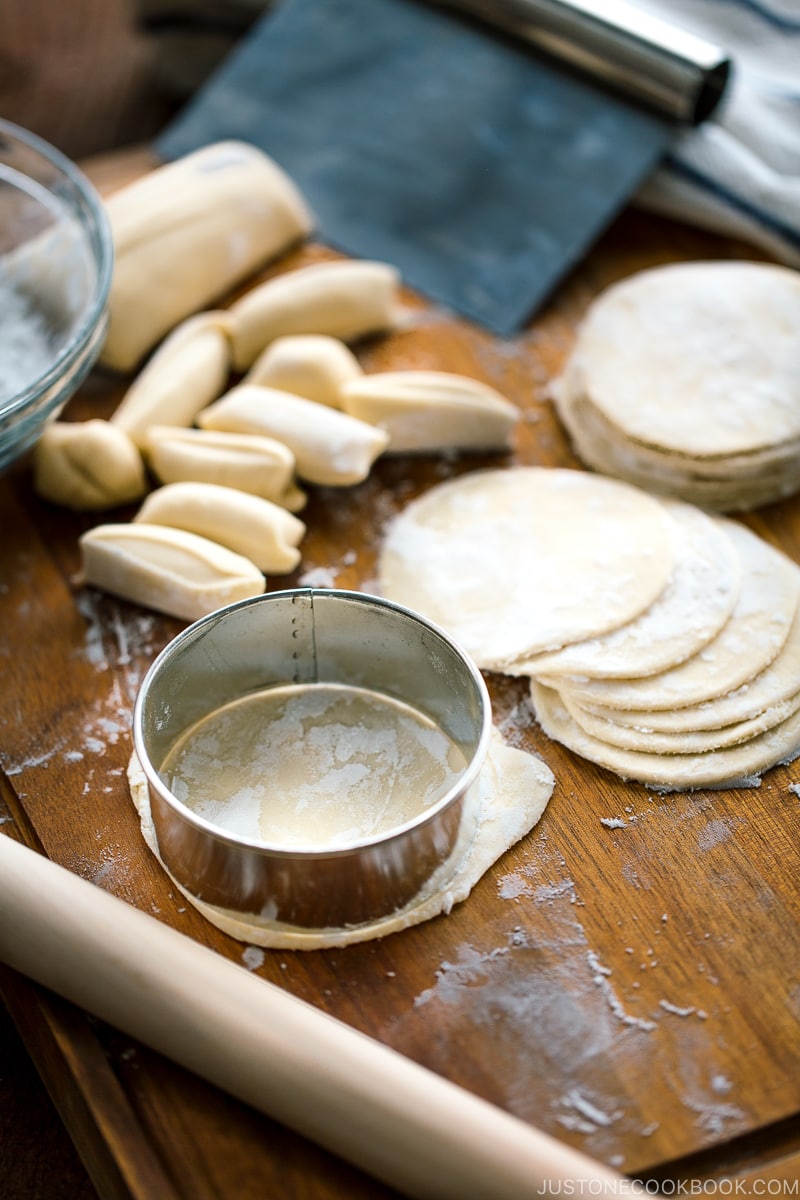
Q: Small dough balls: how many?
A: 9